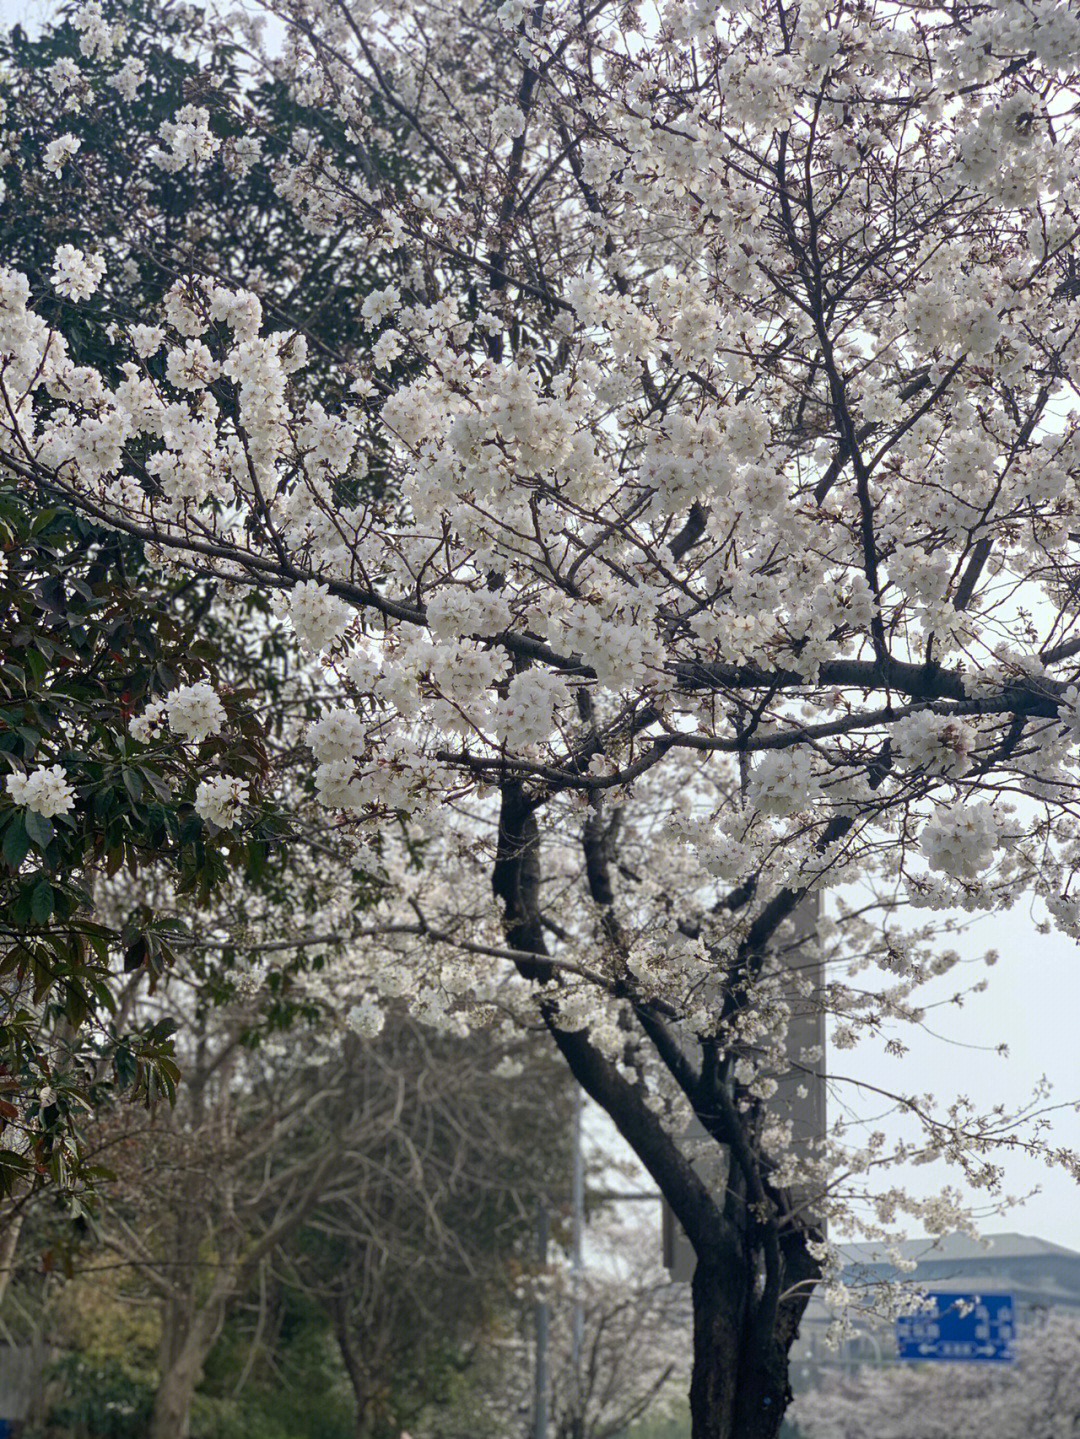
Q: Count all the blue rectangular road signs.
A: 1